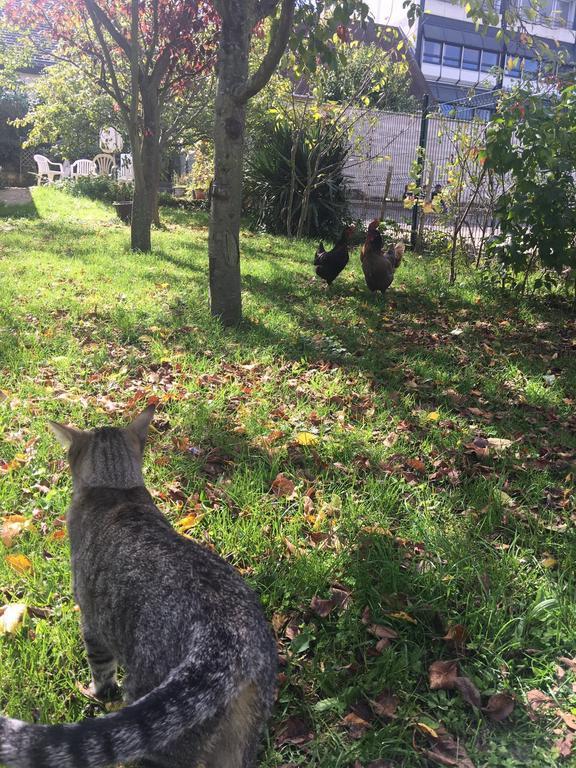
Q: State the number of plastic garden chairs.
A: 4